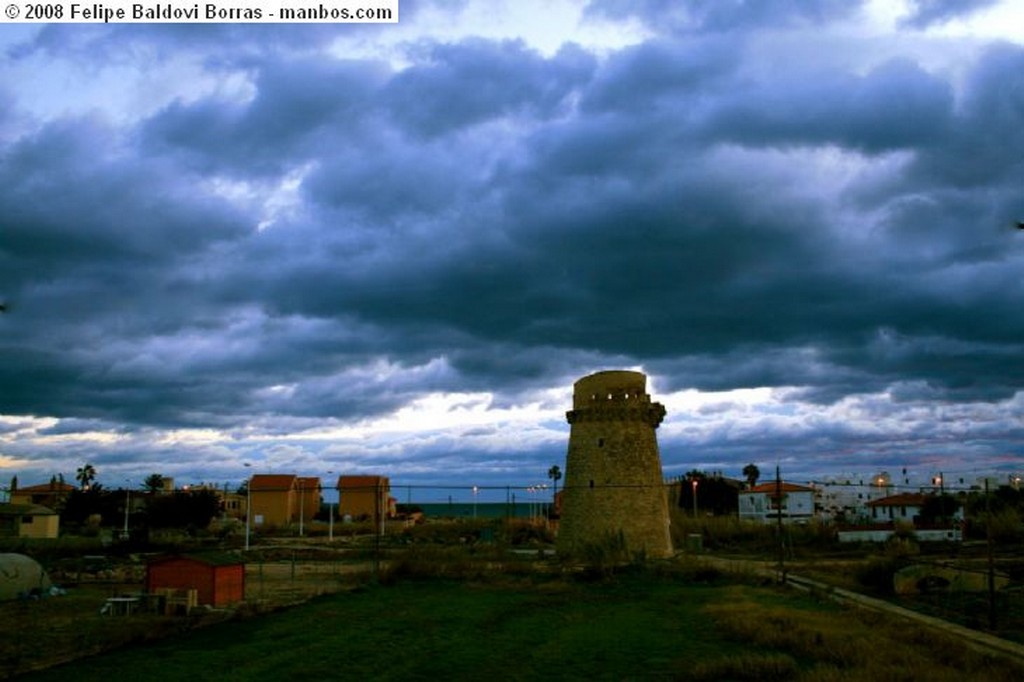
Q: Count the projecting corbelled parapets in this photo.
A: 1